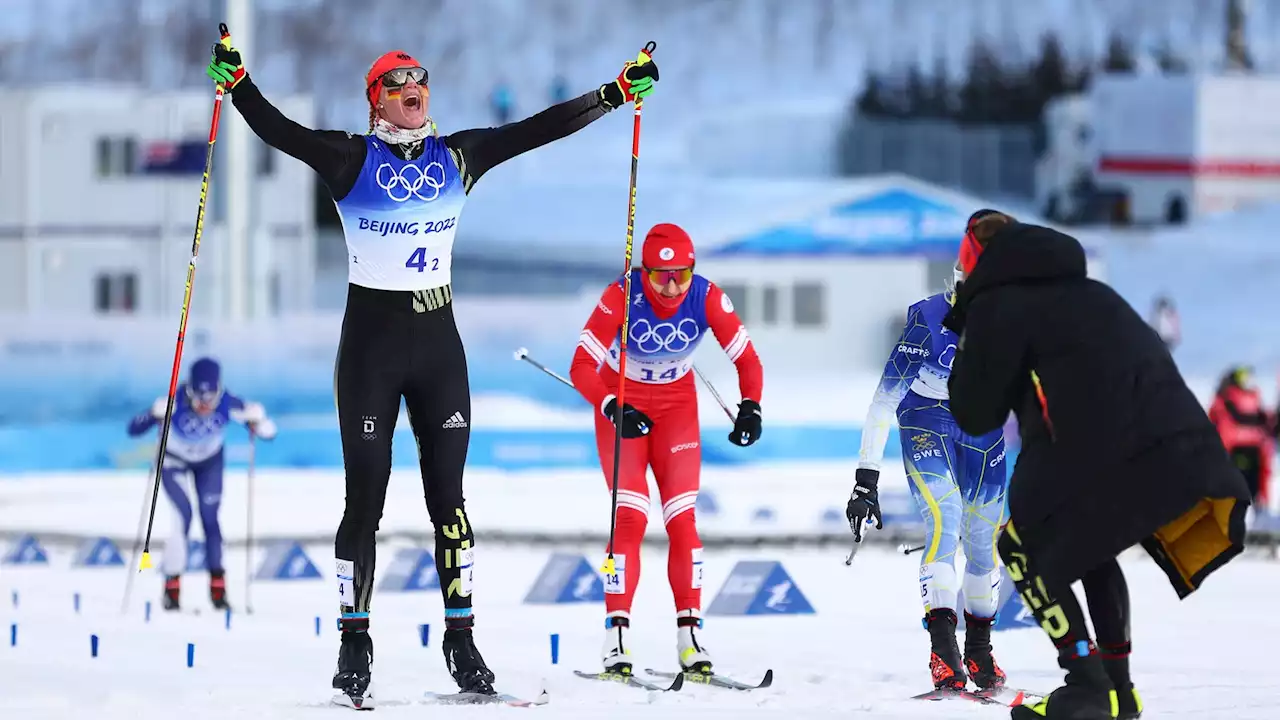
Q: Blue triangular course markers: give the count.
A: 8